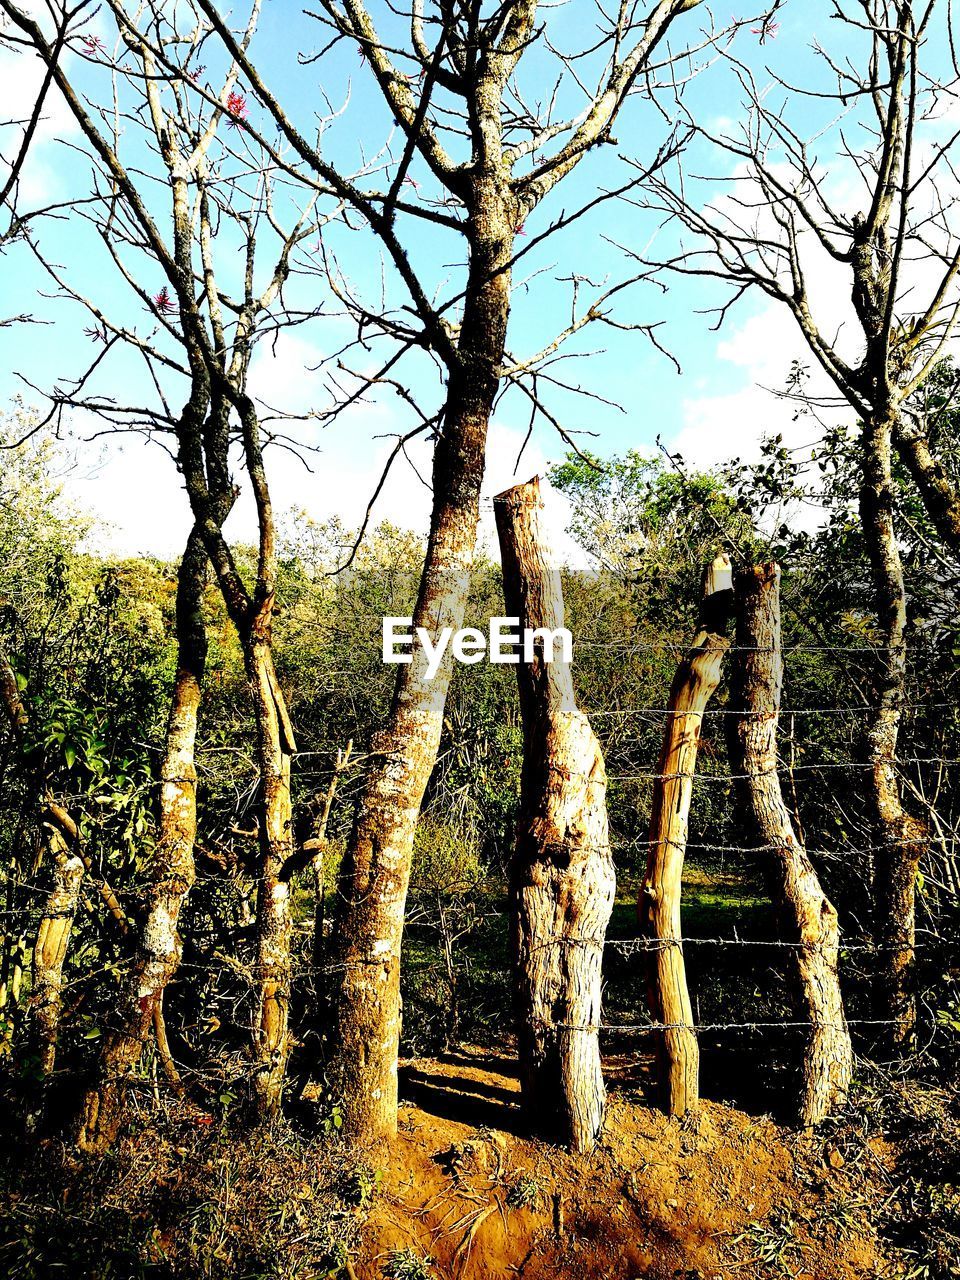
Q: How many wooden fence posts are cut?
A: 3